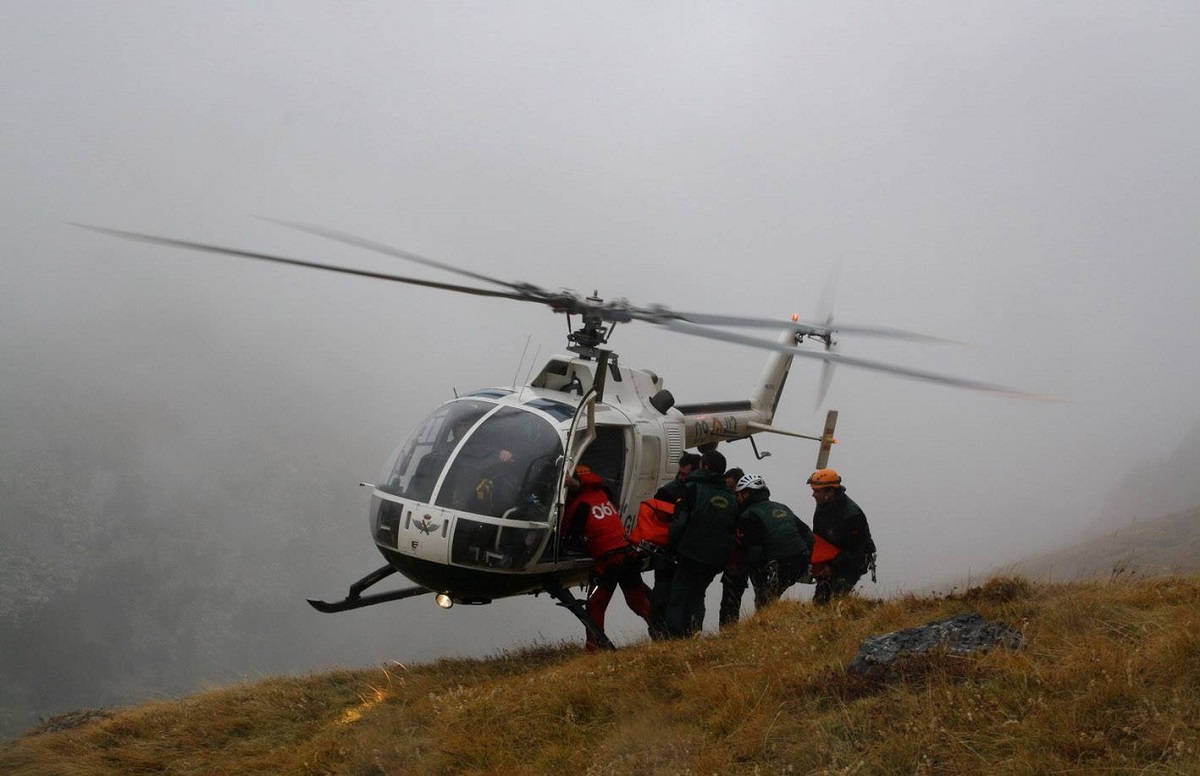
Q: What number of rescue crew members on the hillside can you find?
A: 6